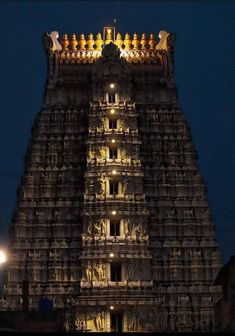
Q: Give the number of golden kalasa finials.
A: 11